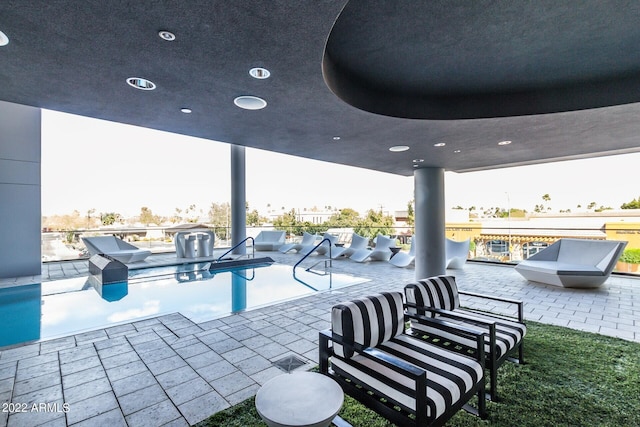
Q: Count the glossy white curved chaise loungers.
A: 6